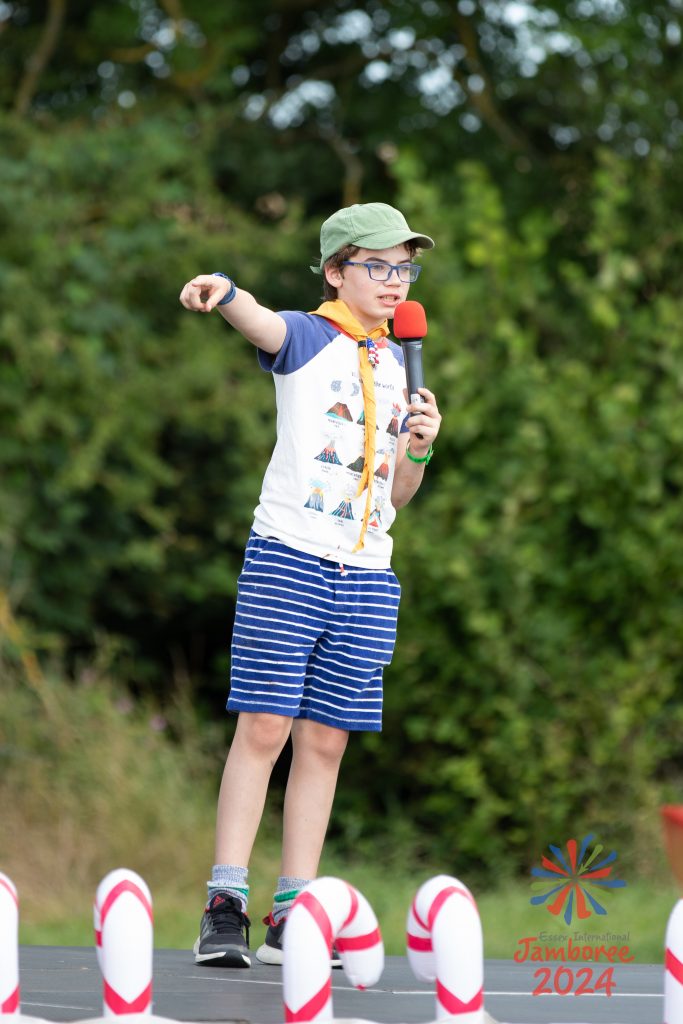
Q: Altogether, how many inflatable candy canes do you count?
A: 5